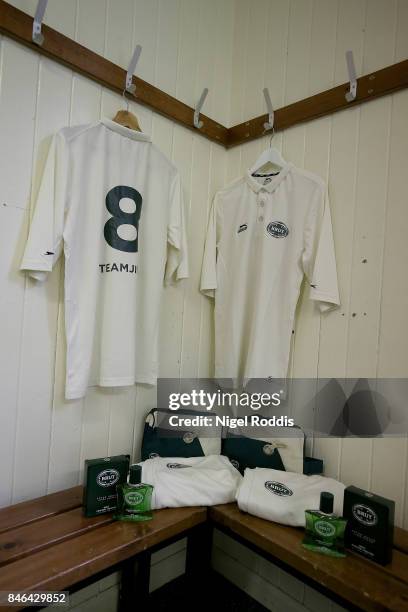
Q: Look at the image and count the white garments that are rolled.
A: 2